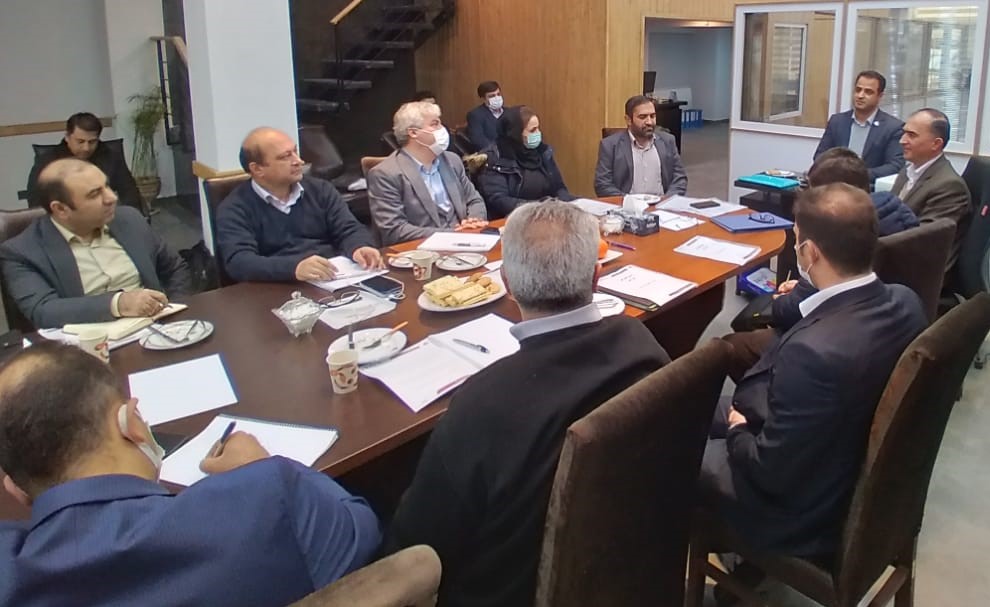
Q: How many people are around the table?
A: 11